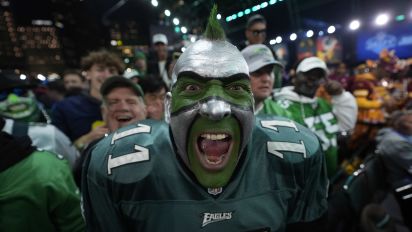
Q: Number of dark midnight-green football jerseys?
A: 1